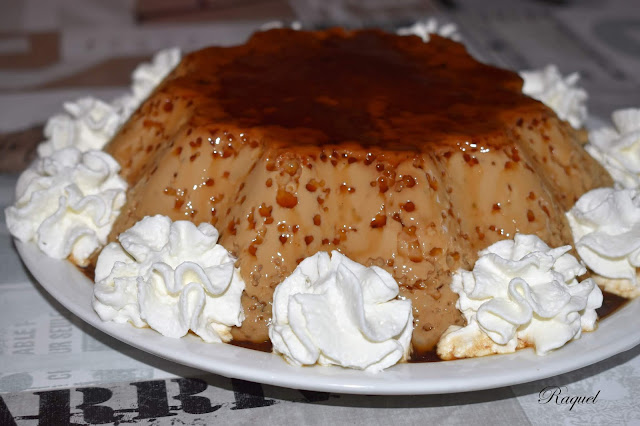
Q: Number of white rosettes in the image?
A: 11